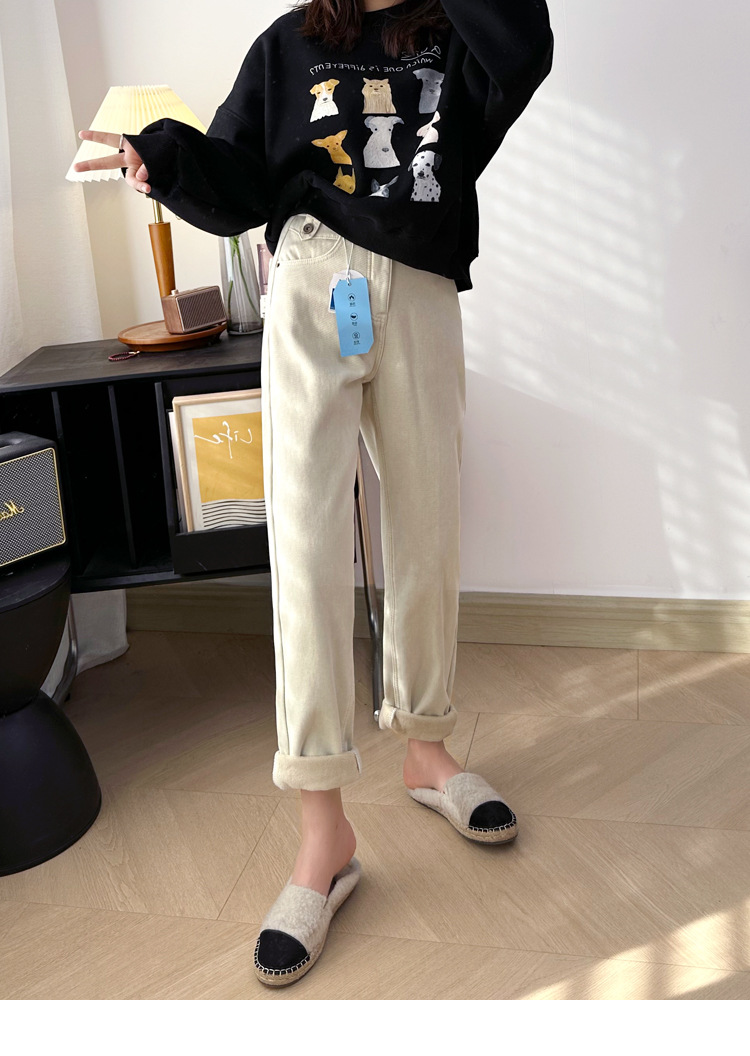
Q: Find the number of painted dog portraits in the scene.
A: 9